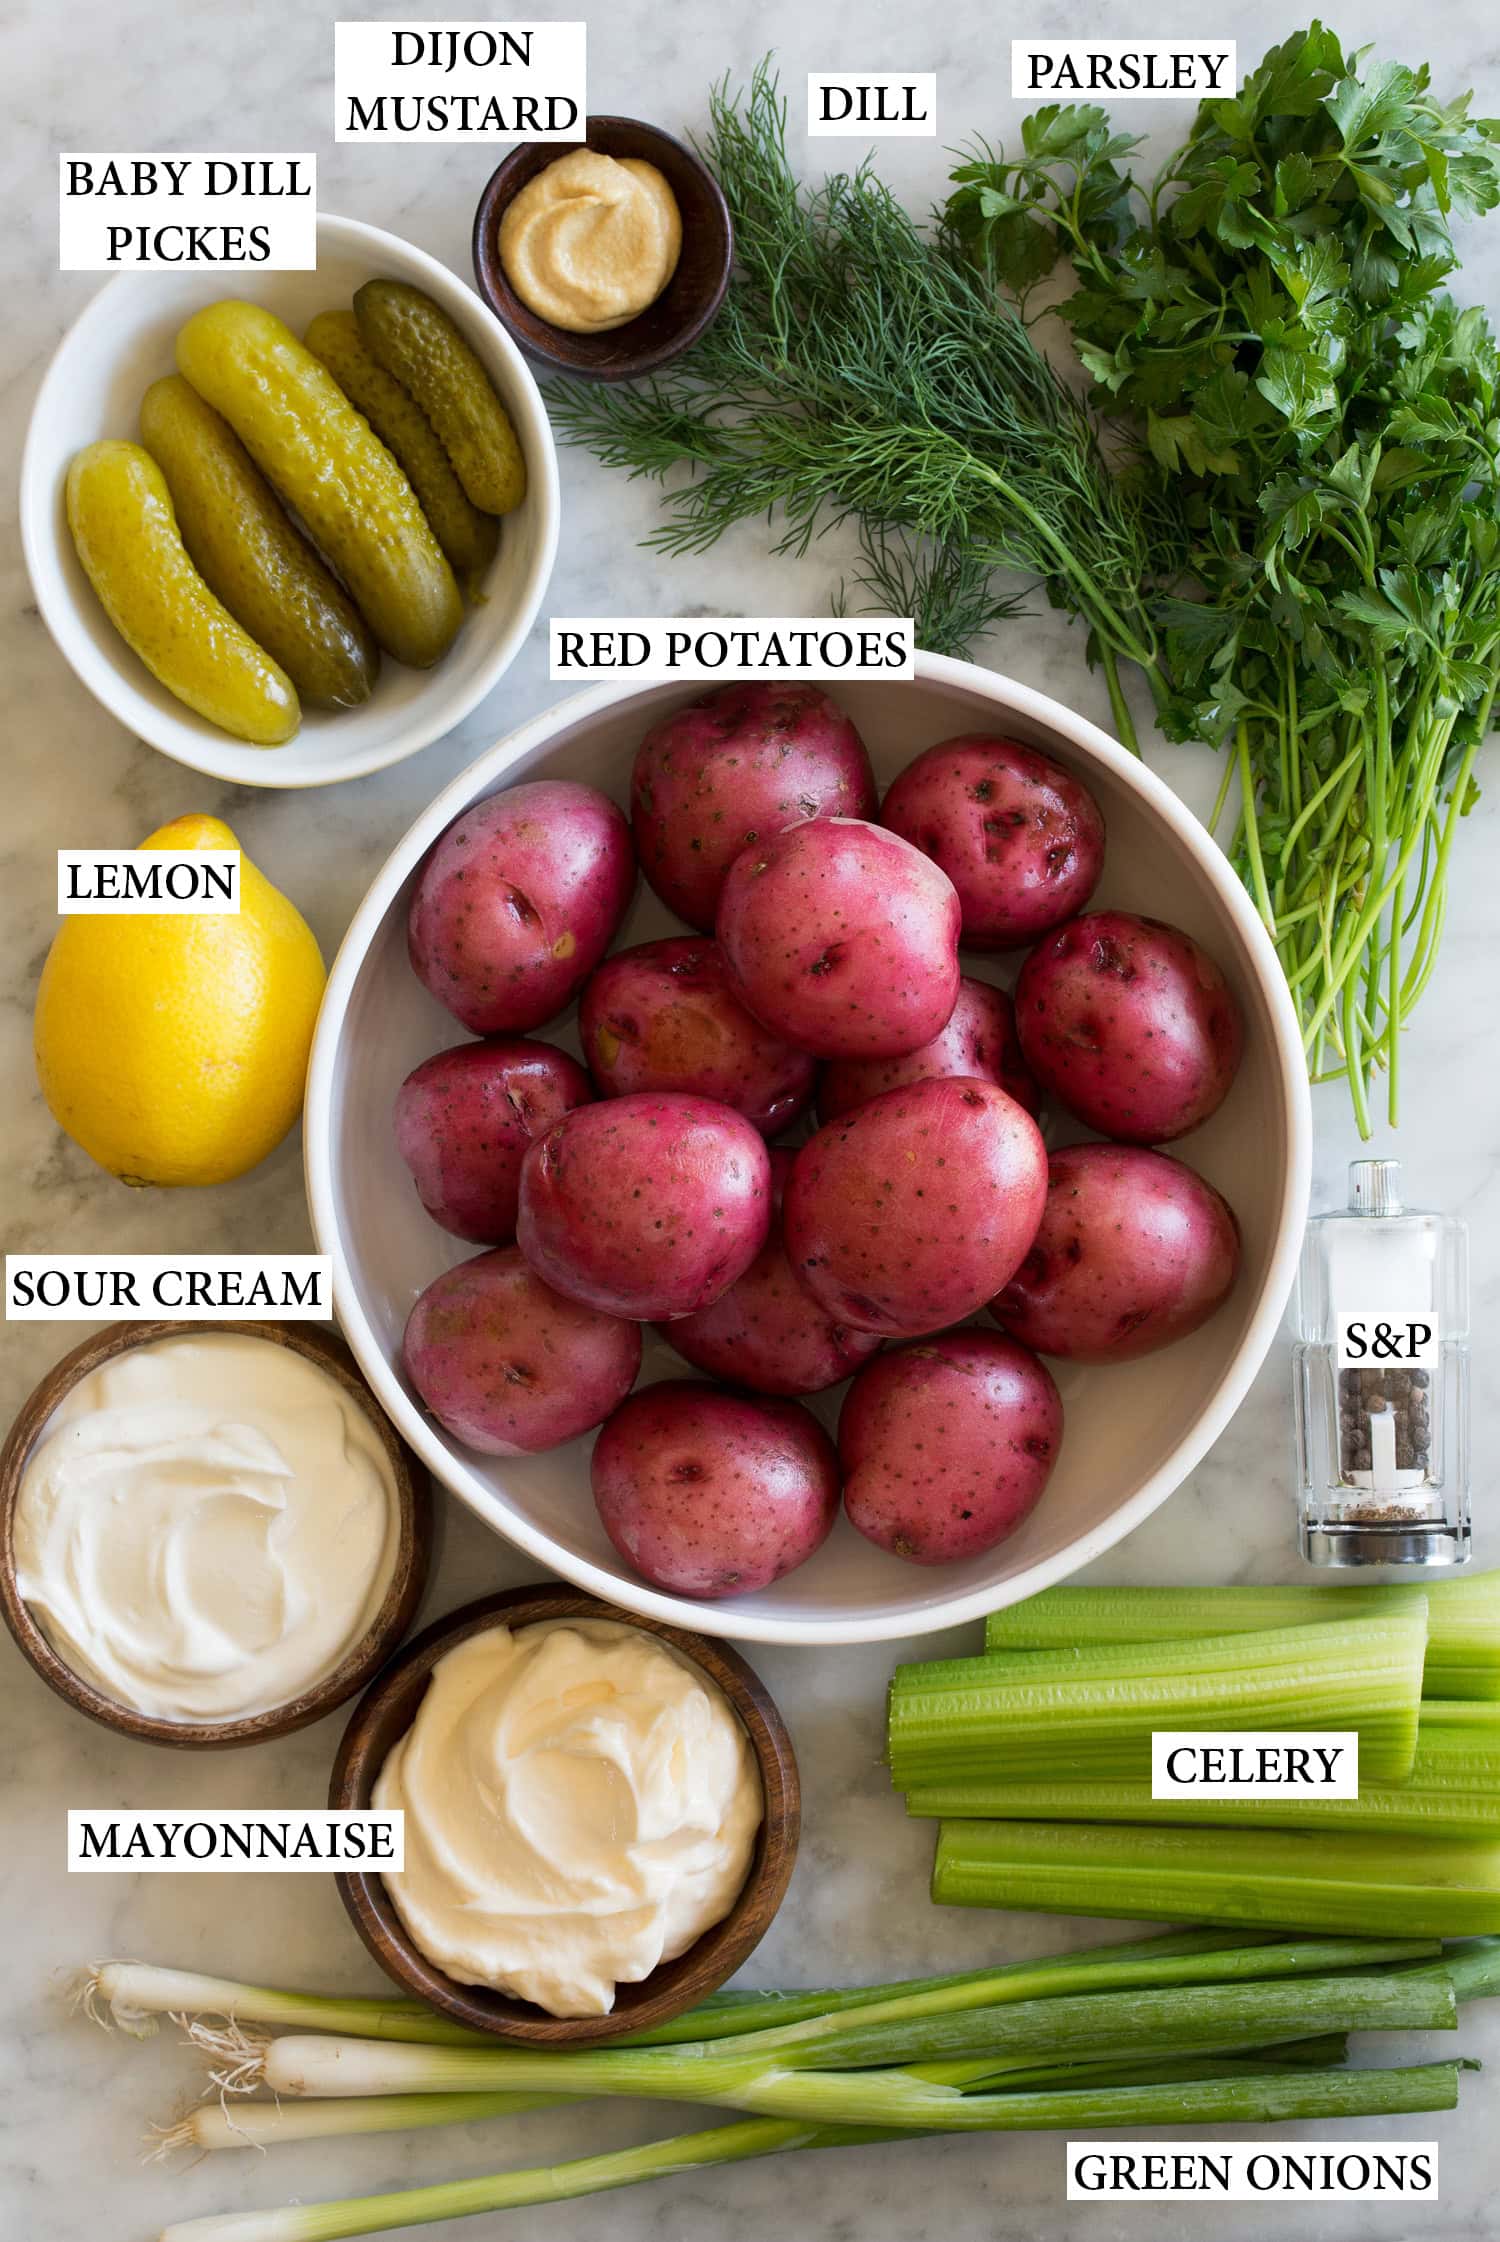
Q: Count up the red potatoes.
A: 15